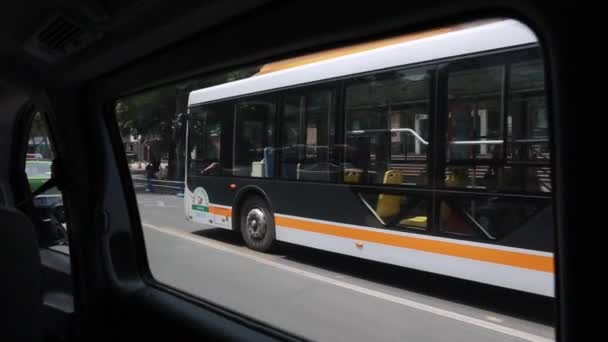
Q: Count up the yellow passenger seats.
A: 3